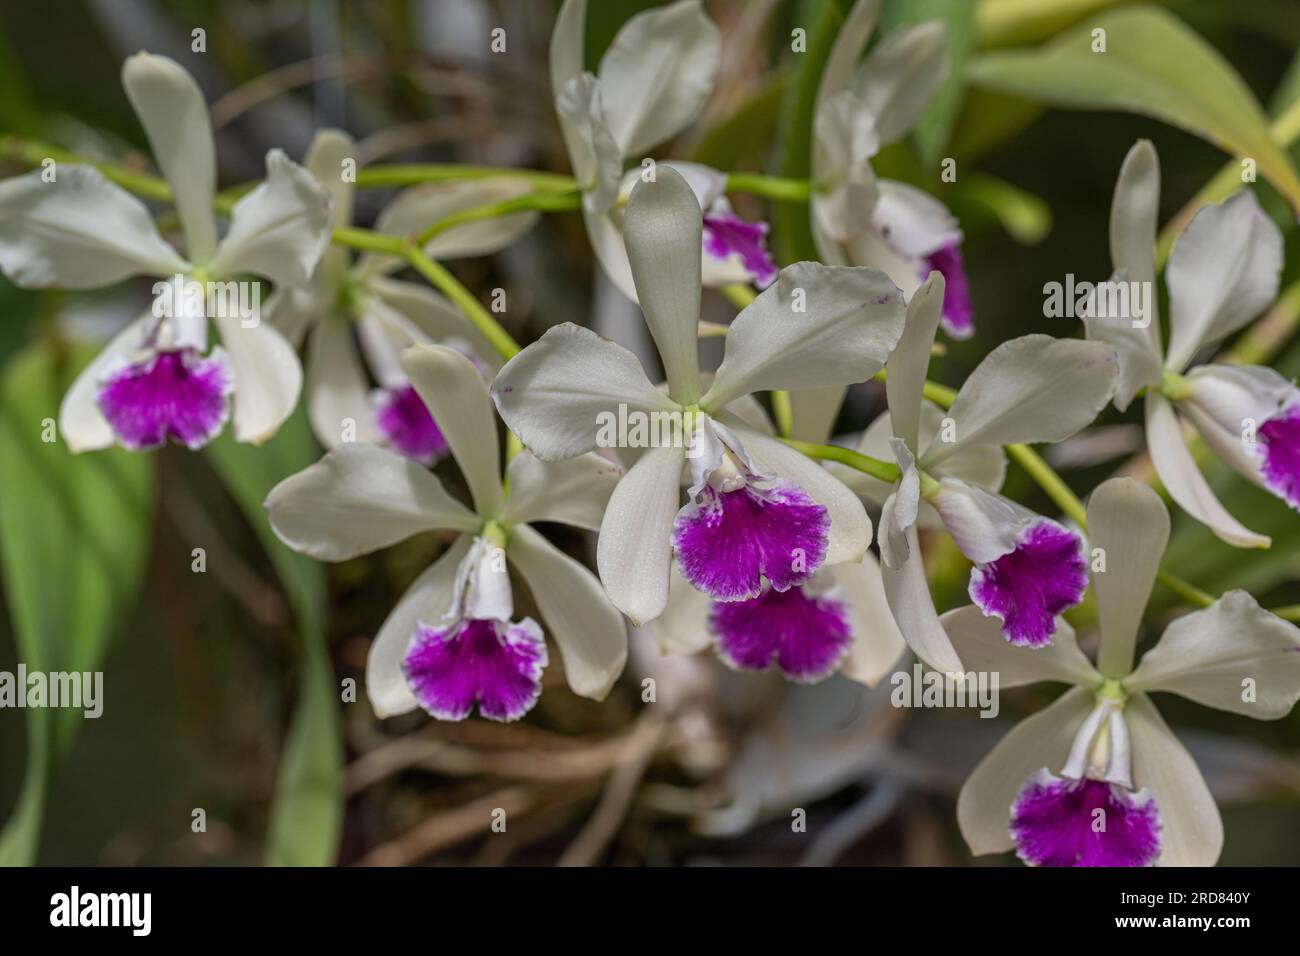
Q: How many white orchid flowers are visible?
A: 10